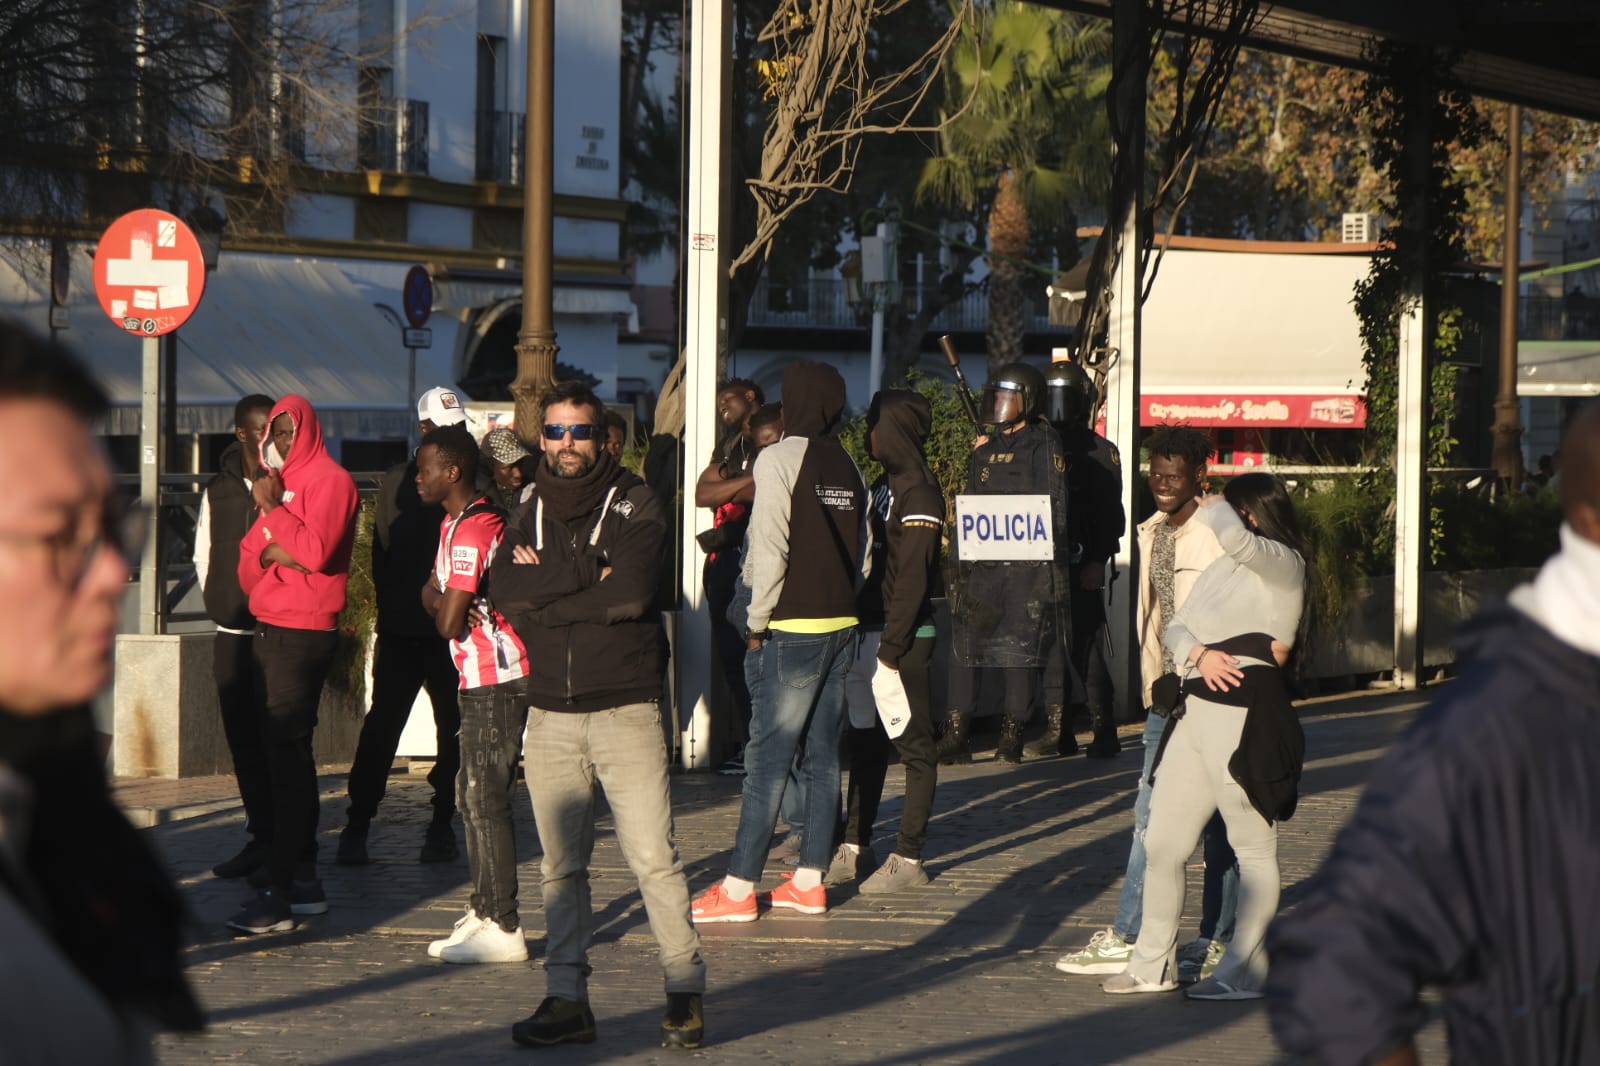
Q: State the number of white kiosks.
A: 1